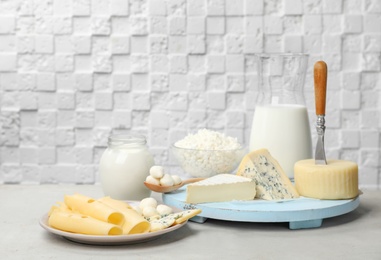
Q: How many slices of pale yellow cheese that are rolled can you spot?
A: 3